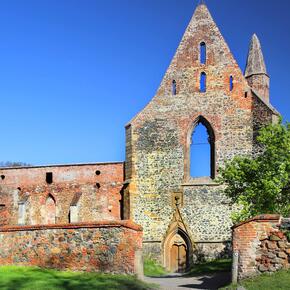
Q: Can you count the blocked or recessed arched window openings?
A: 1